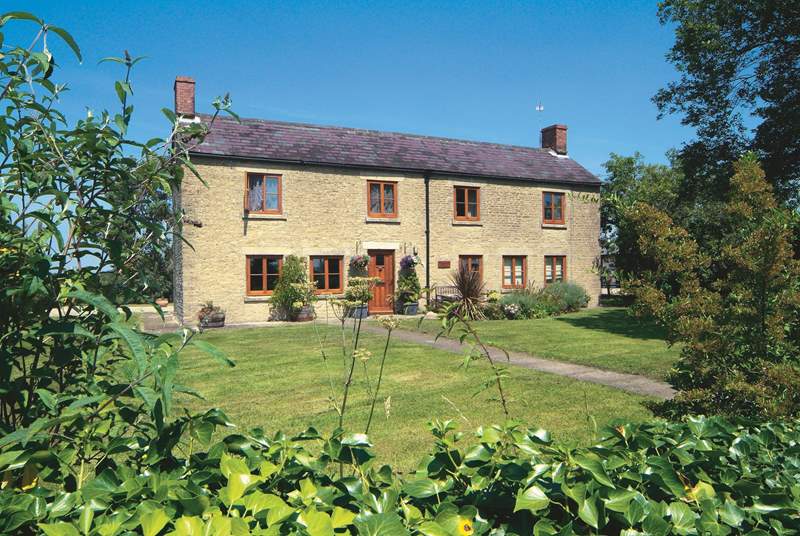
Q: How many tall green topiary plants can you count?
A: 2